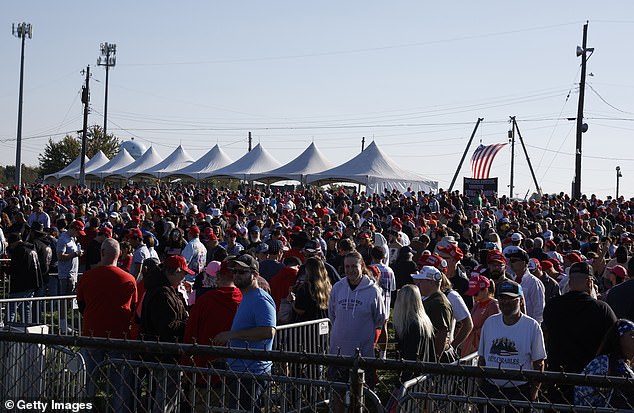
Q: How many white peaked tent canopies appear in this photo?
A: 9